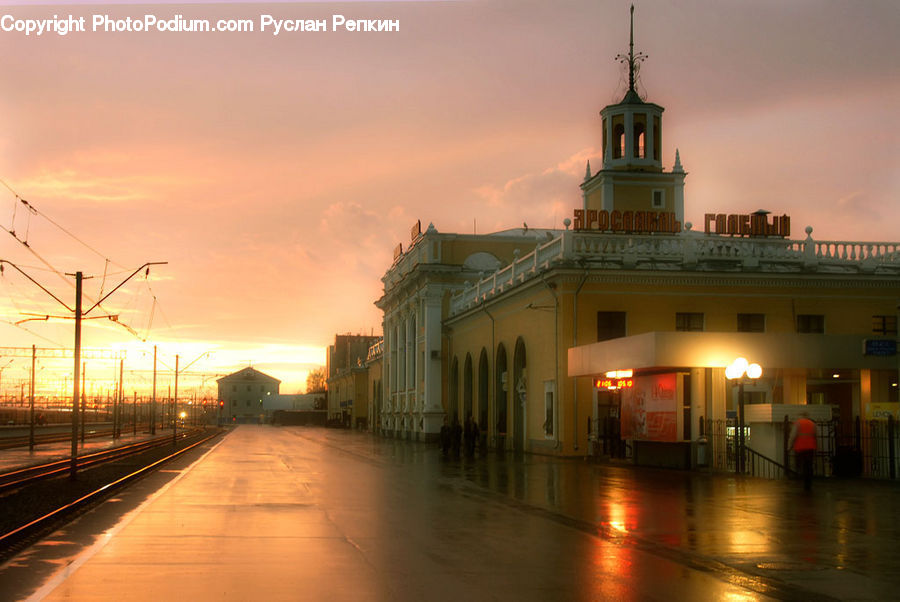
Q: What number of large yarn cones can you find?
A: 0